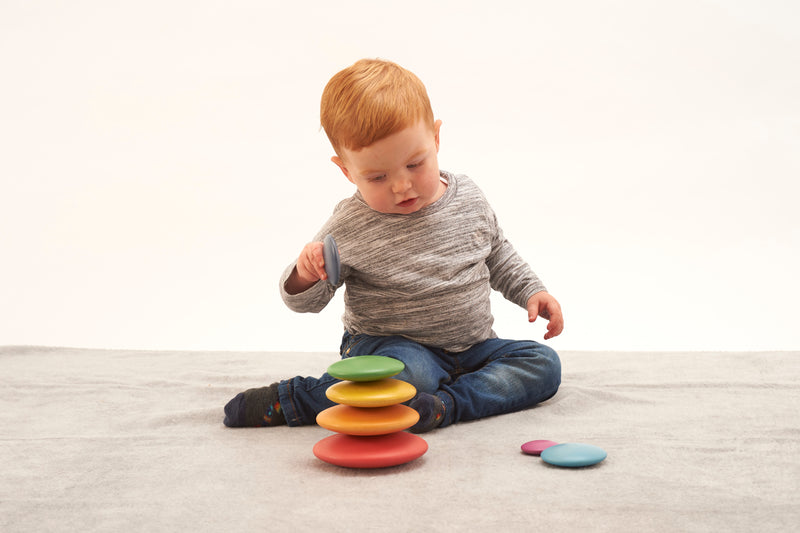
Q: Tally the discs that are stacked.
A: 4